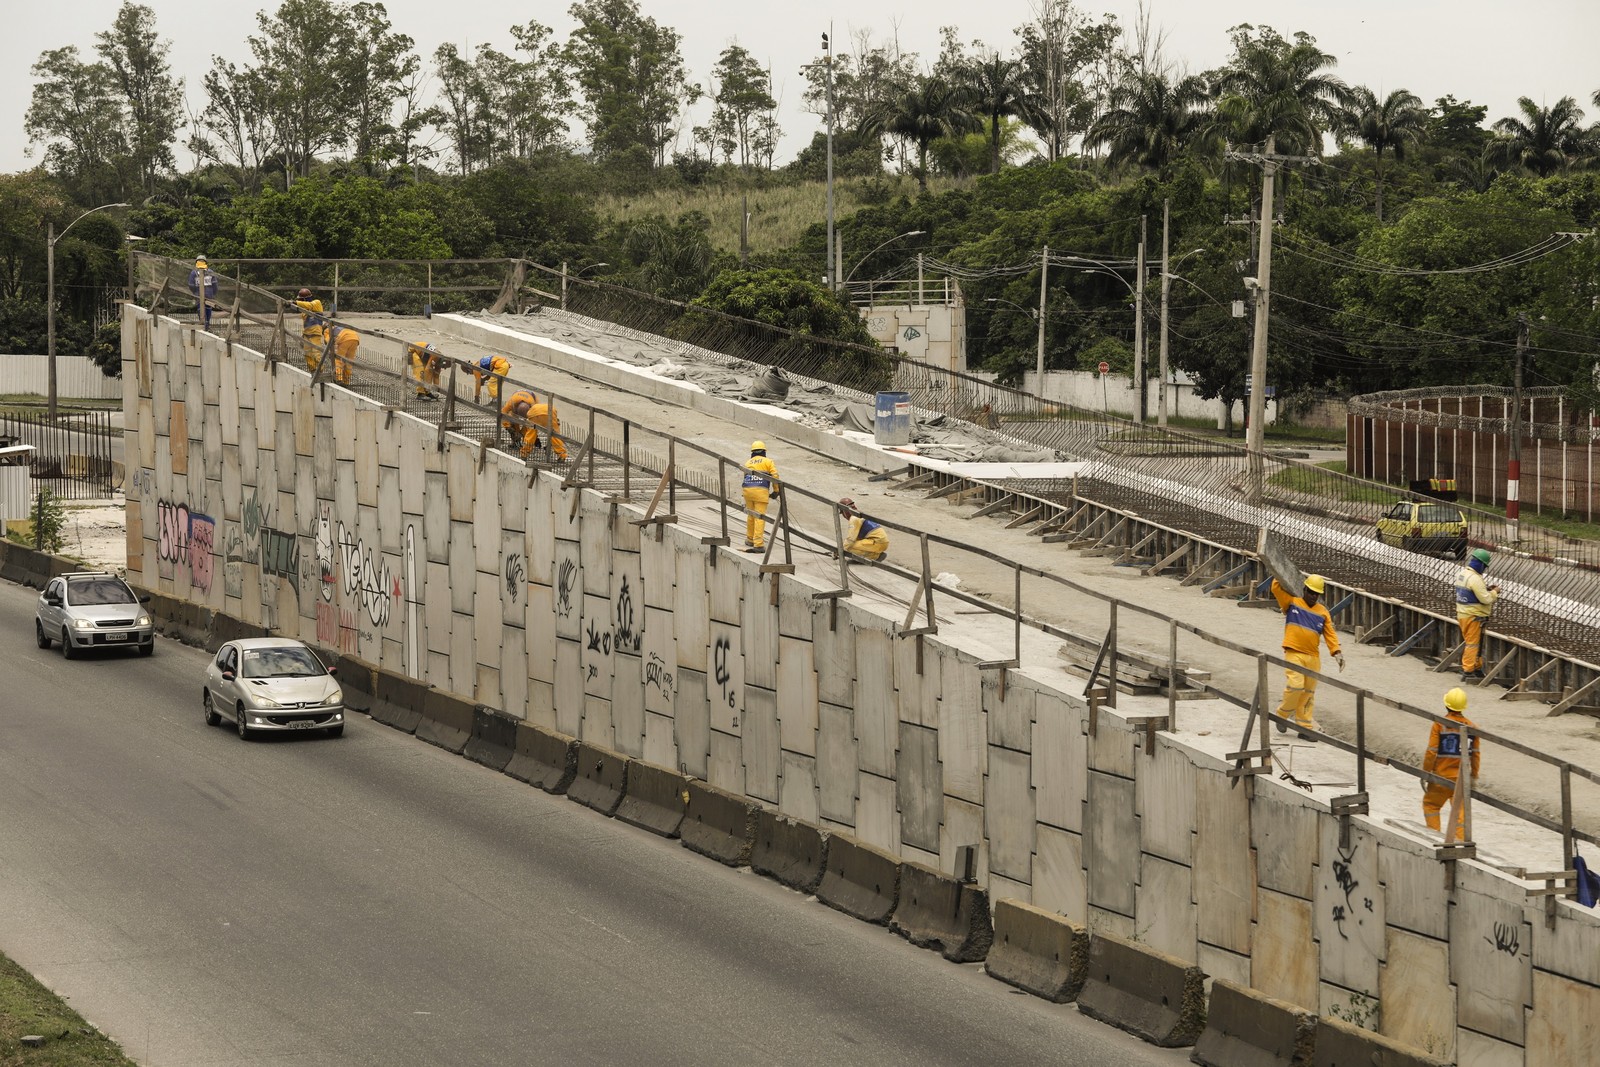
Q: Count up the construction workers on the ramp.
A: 12